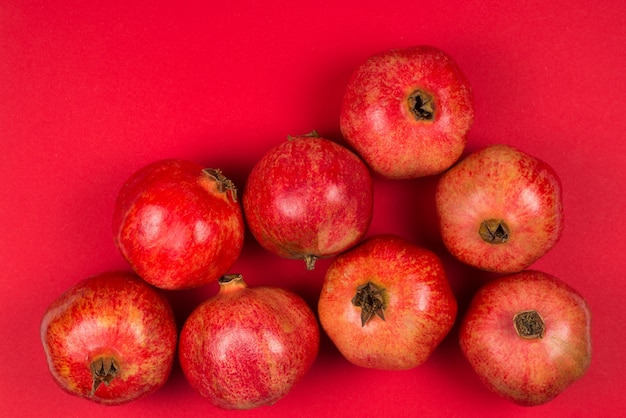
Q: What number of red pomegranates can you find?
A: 8